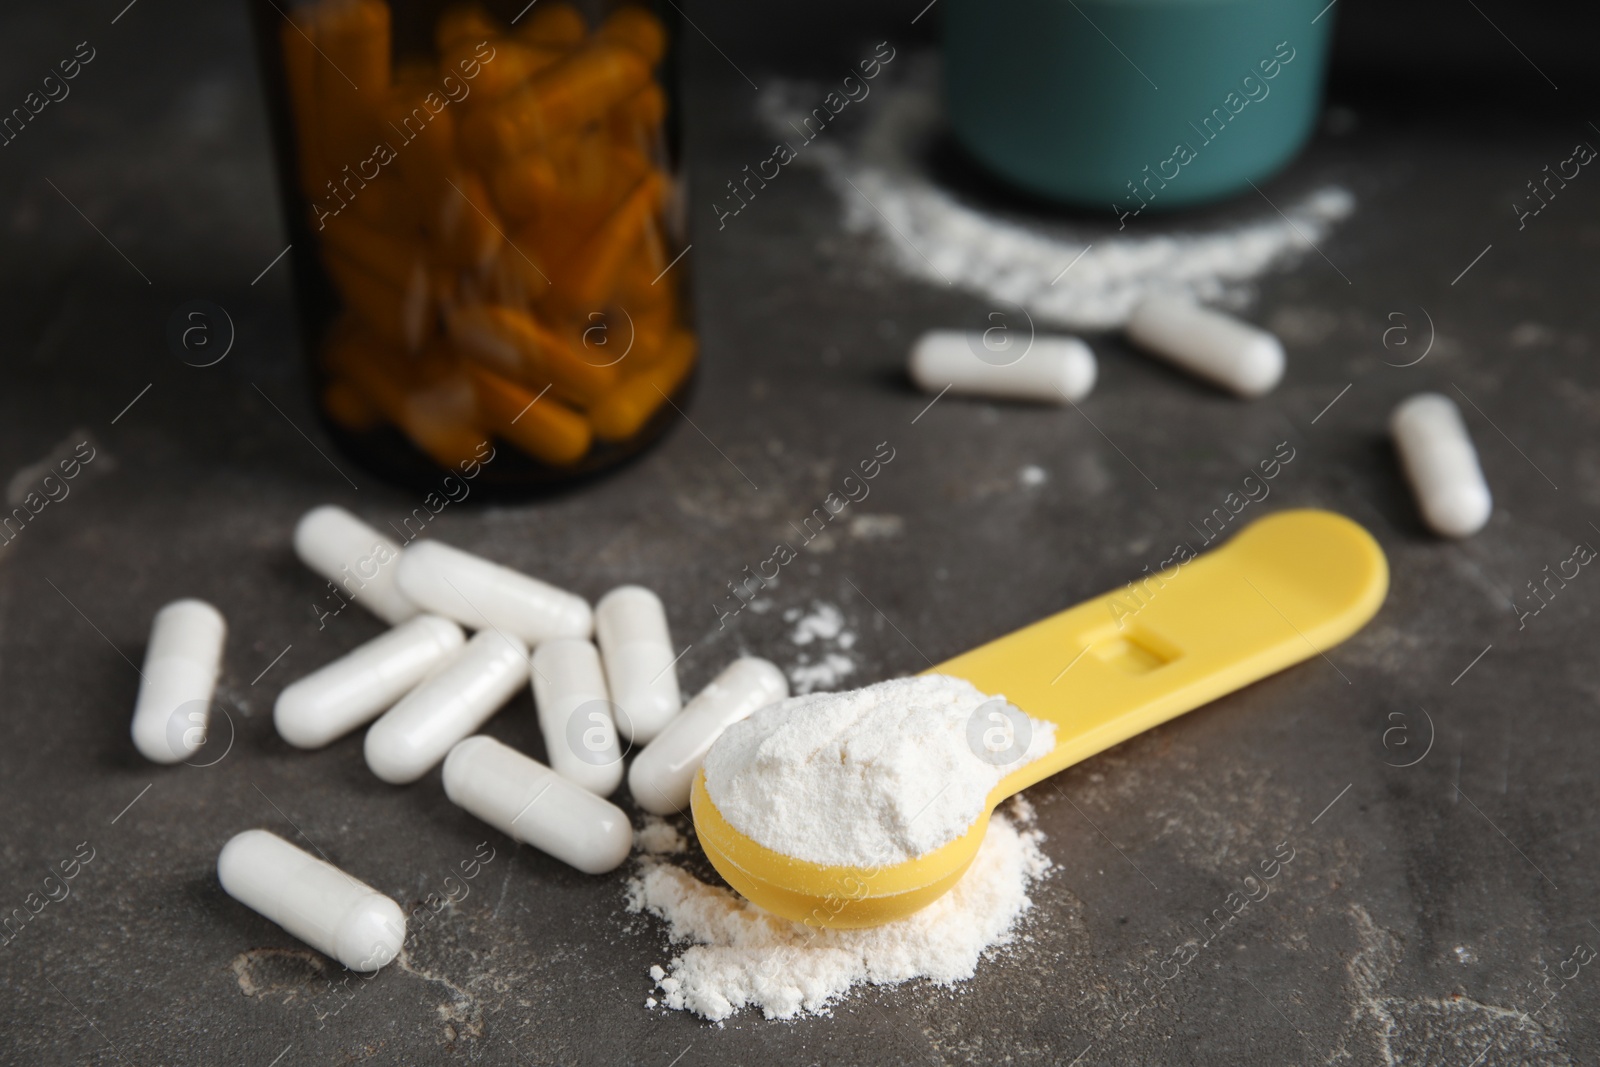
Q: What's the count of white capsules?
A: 13